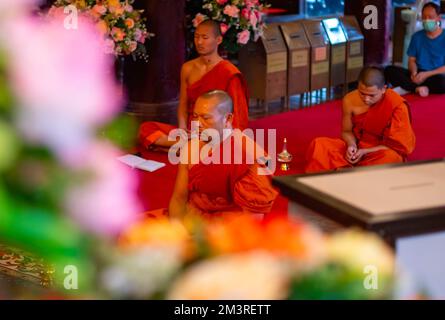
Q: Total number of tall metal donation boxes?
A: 5